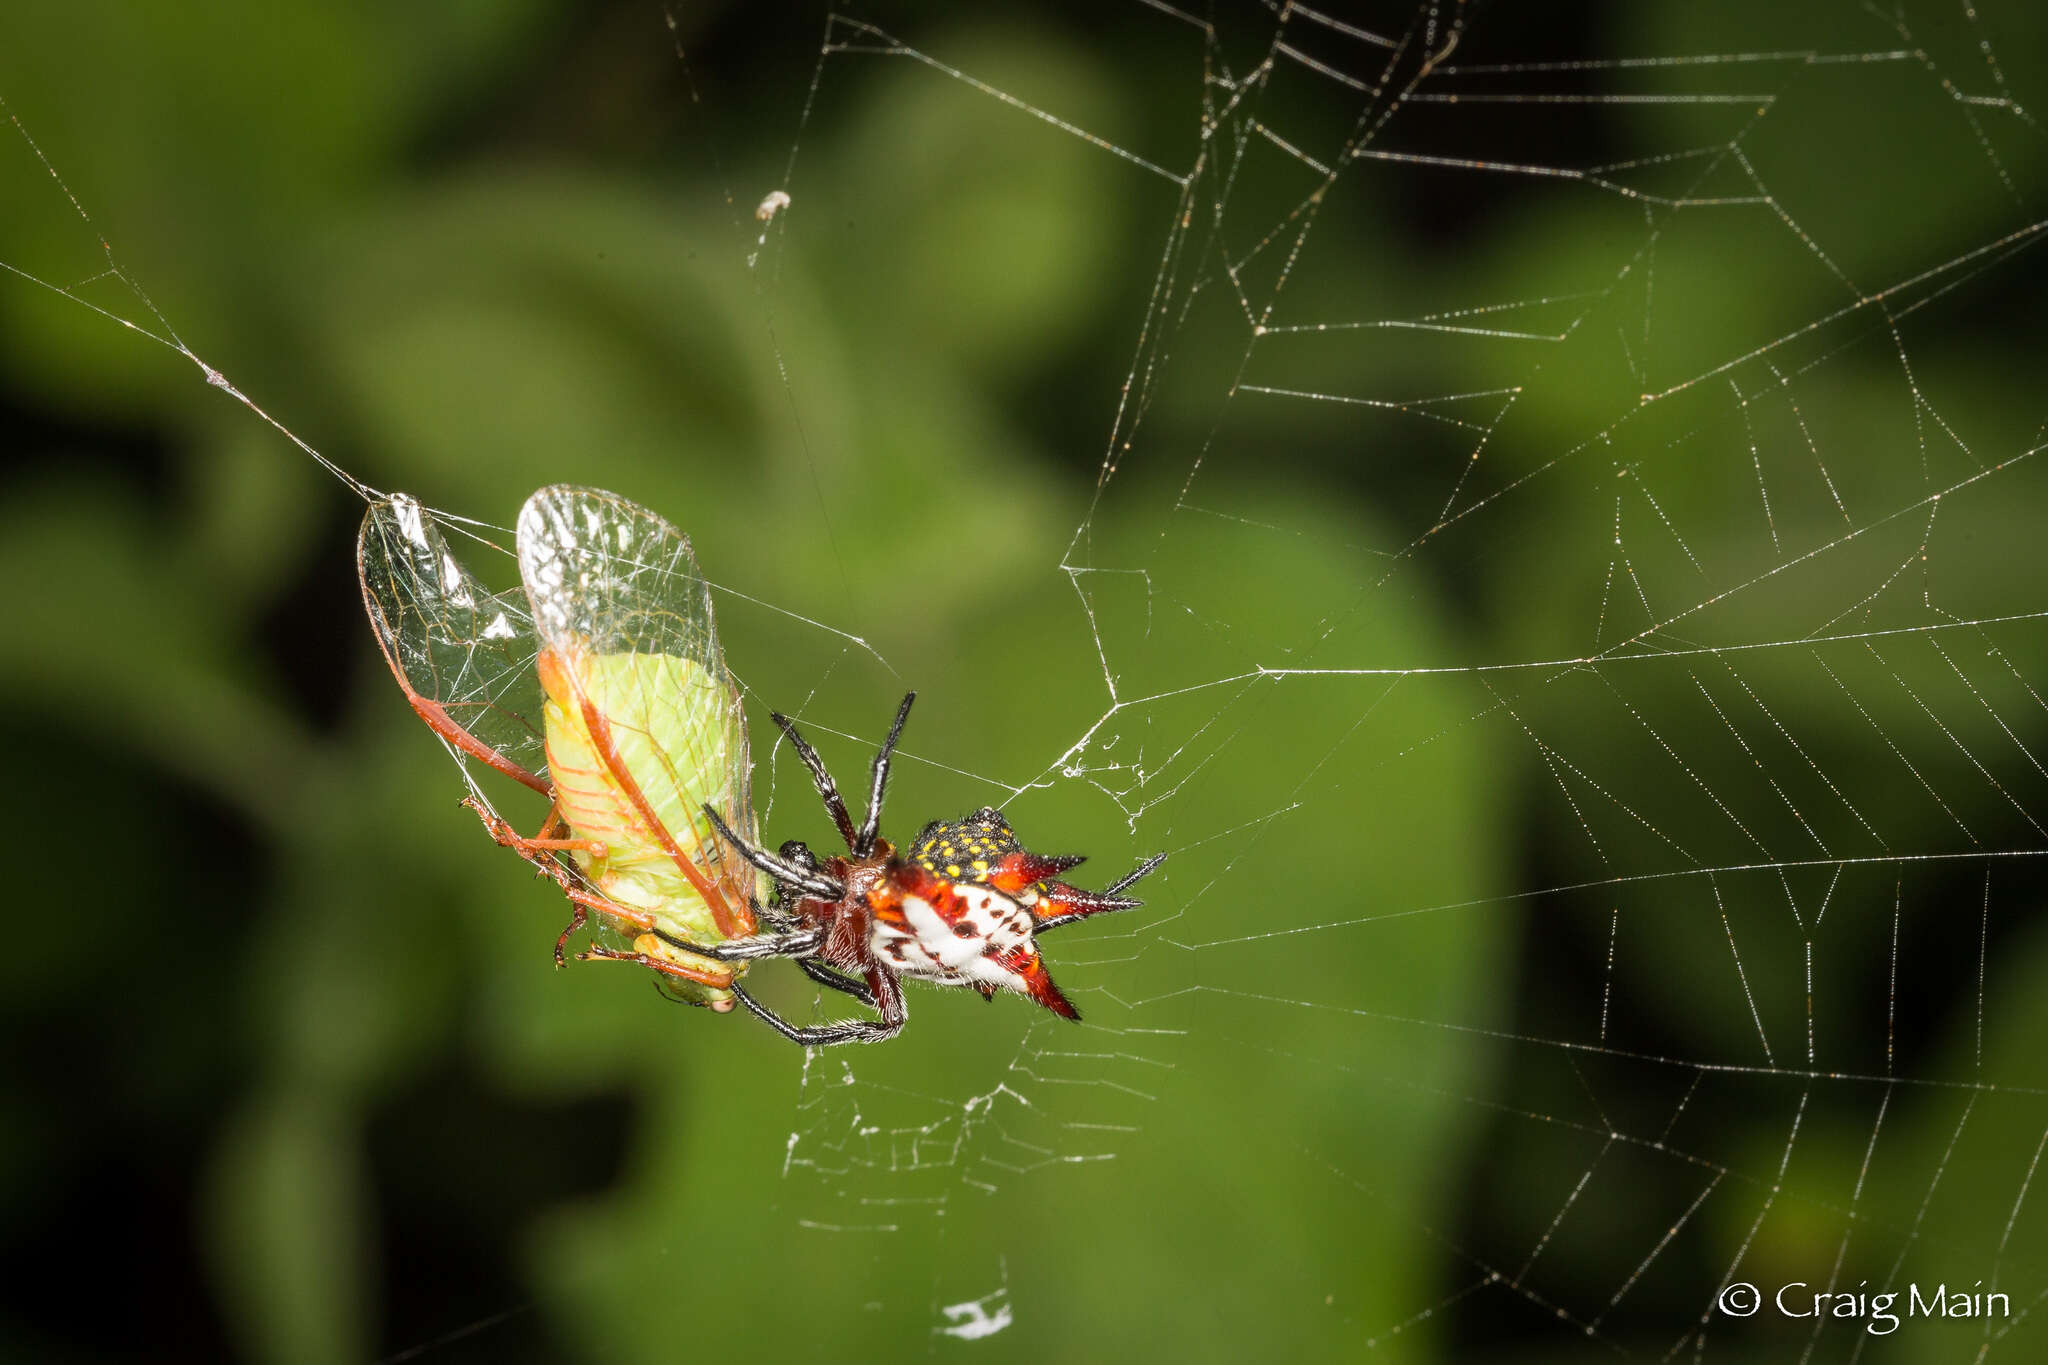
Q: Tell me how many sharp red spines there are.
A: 3